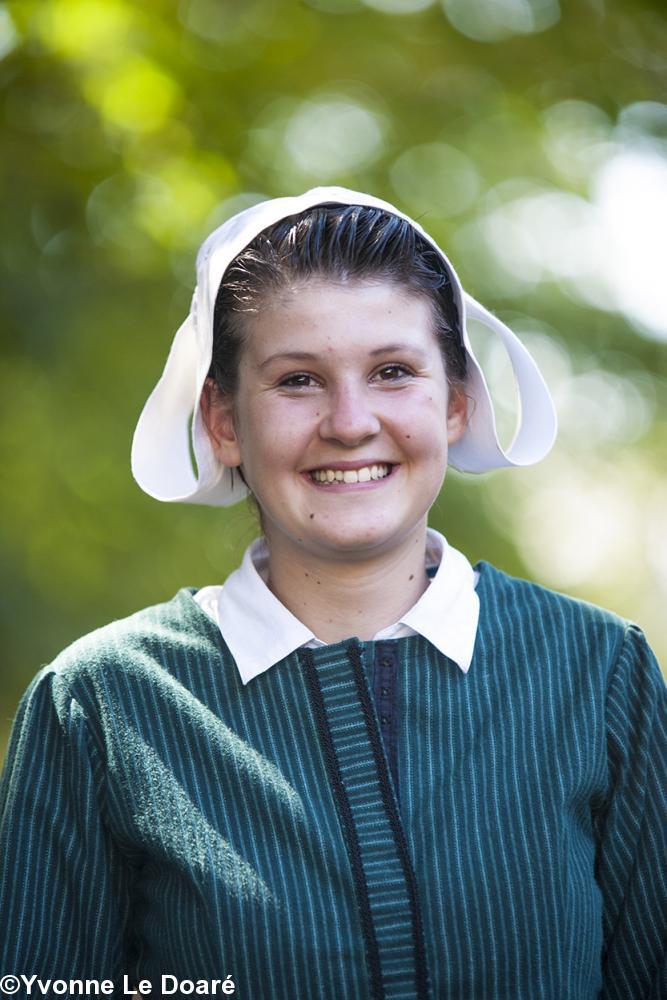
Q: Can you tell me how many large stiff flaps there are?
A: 2